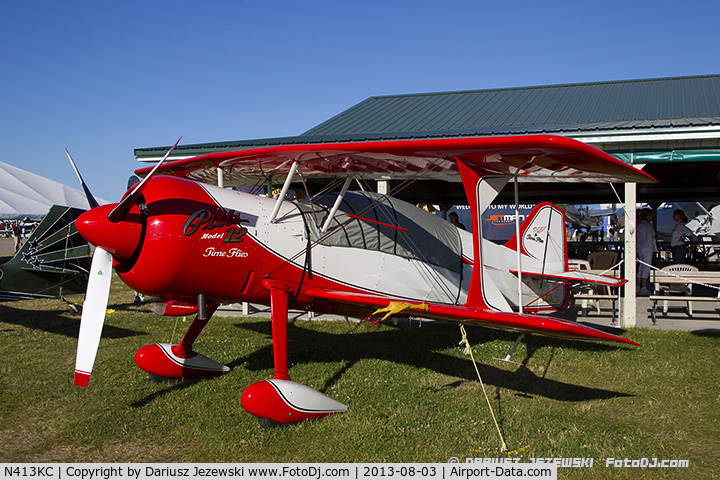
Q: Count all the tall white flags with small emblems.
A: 0